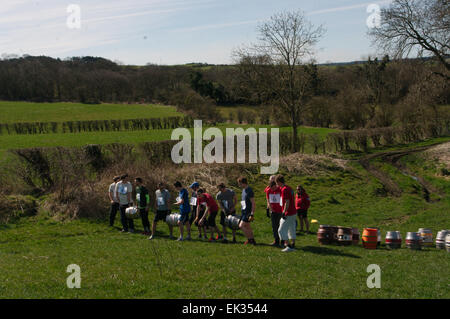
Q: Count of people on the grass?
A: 12